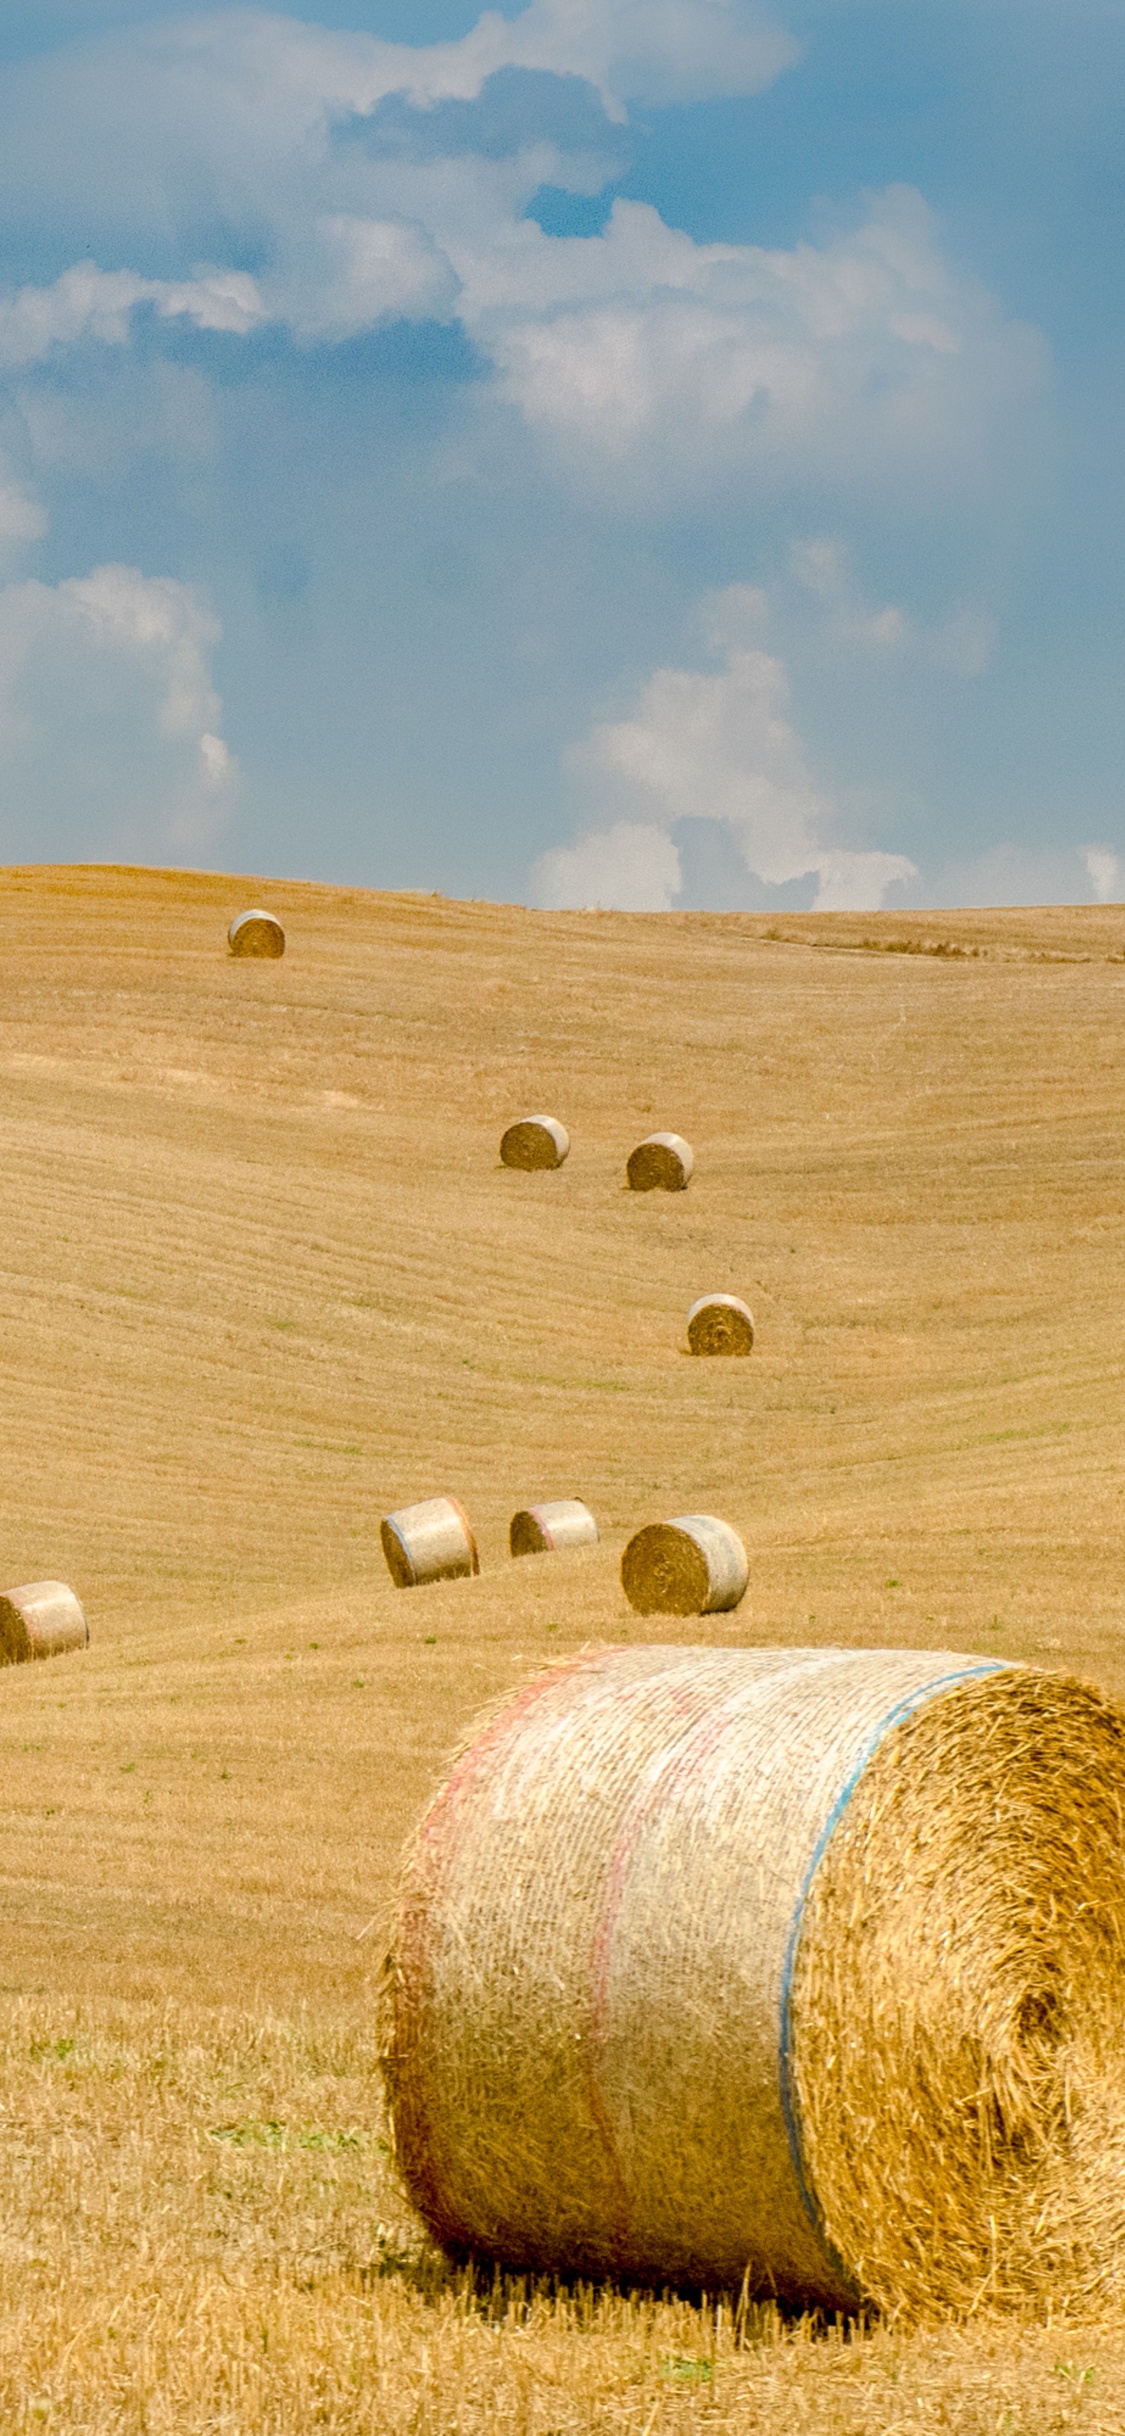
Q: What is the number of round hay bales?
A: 9